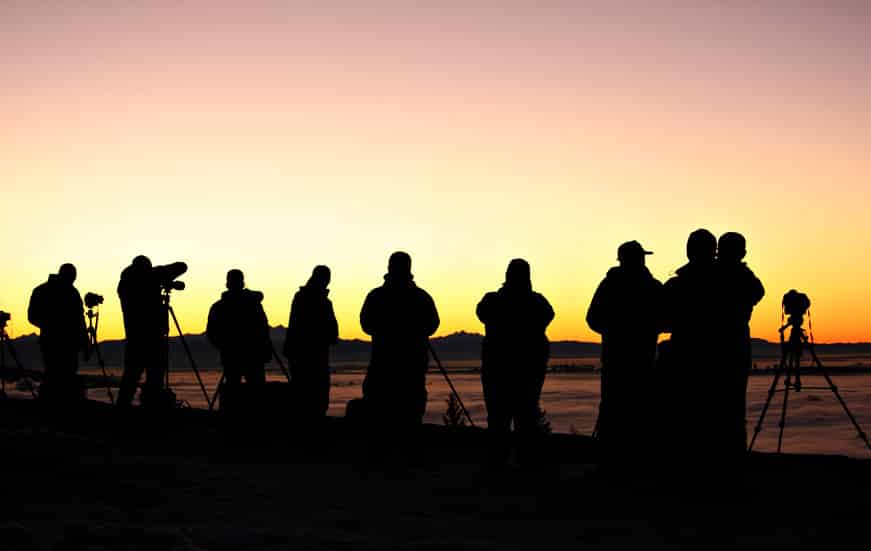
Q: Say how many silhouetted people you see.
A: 9